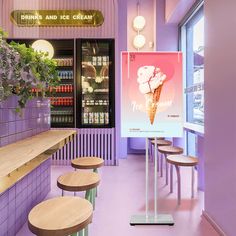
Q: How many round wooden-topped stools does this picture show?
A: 7